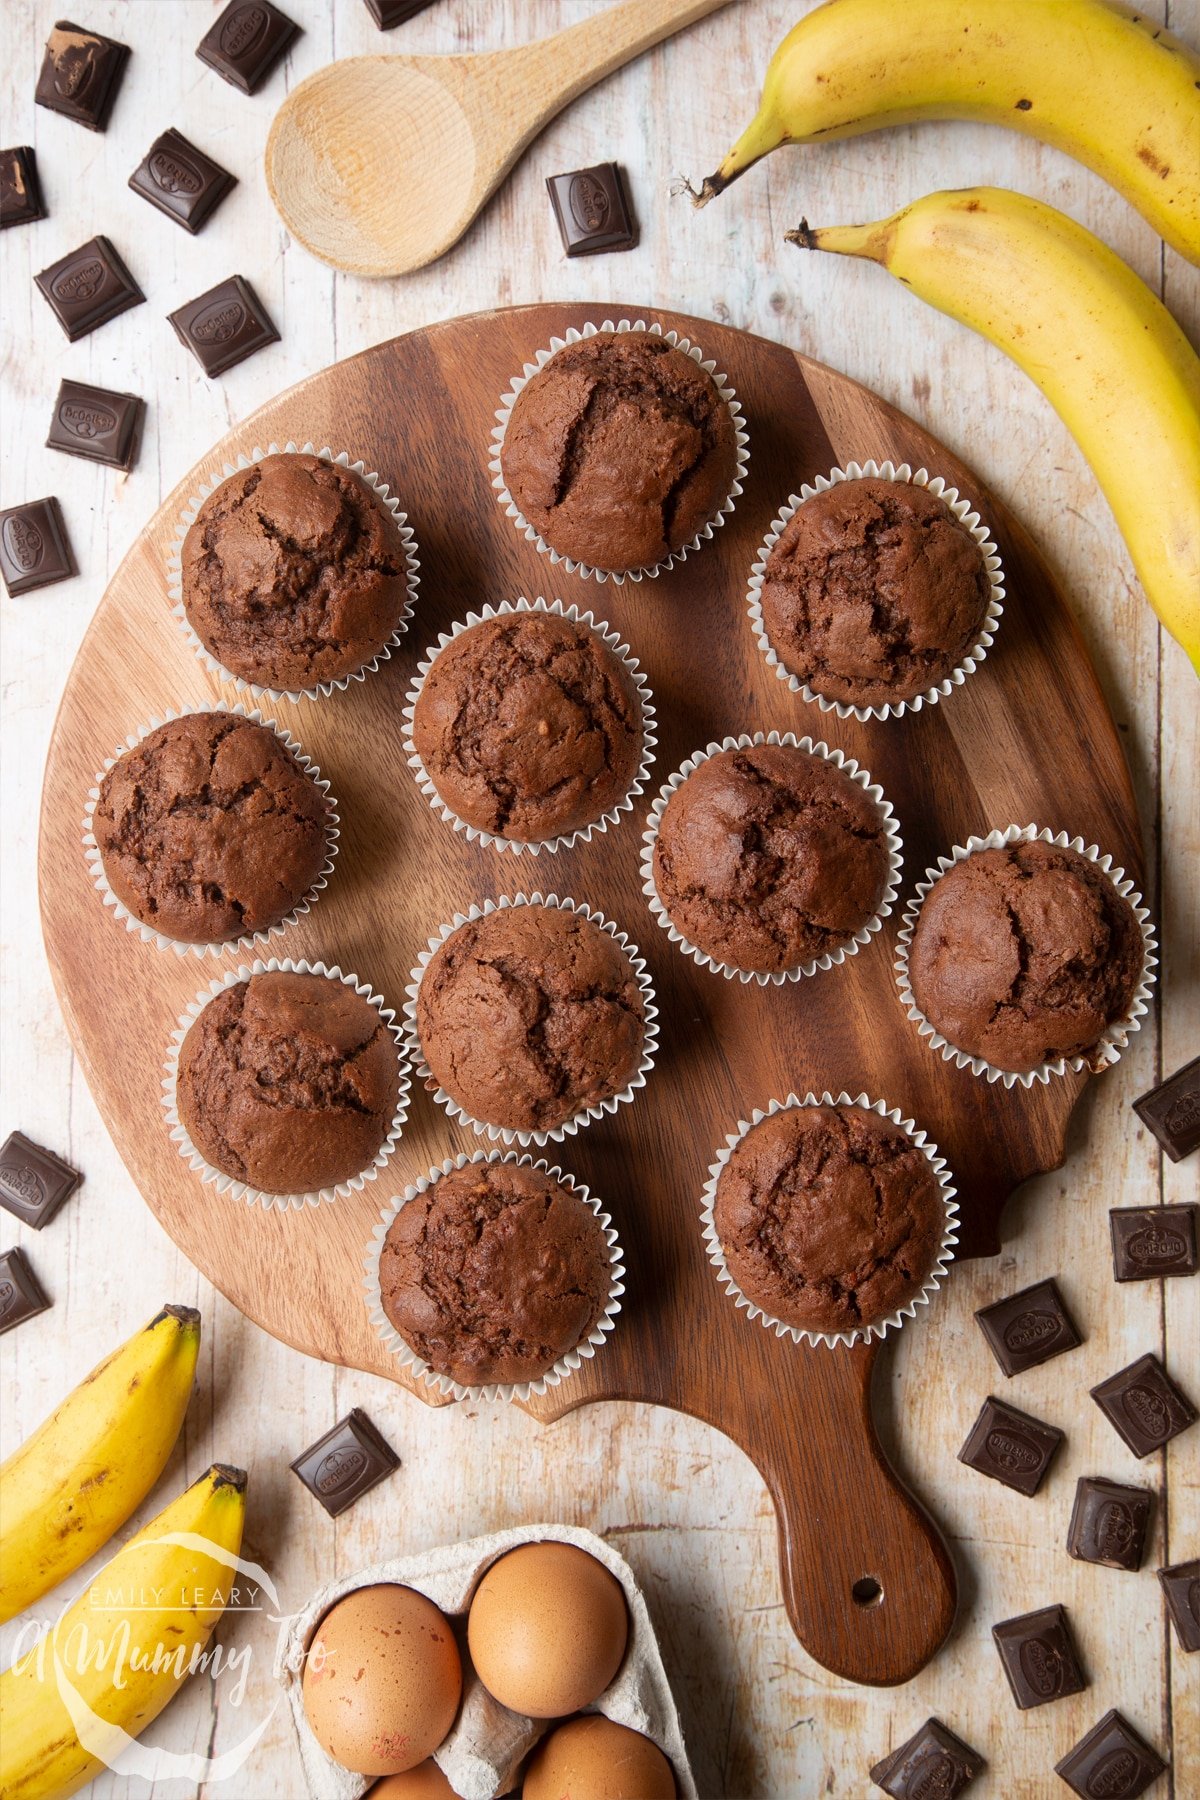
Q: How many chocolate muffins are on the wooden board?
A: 11